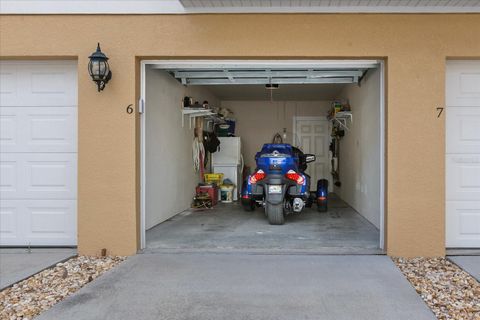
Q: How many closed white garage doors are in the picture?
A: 2